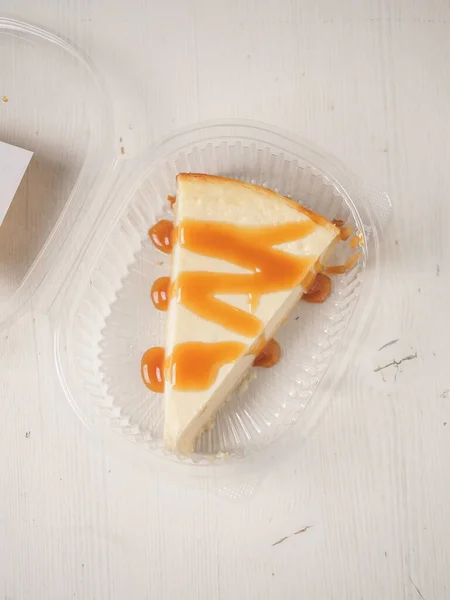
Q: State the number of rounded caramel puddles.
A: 5